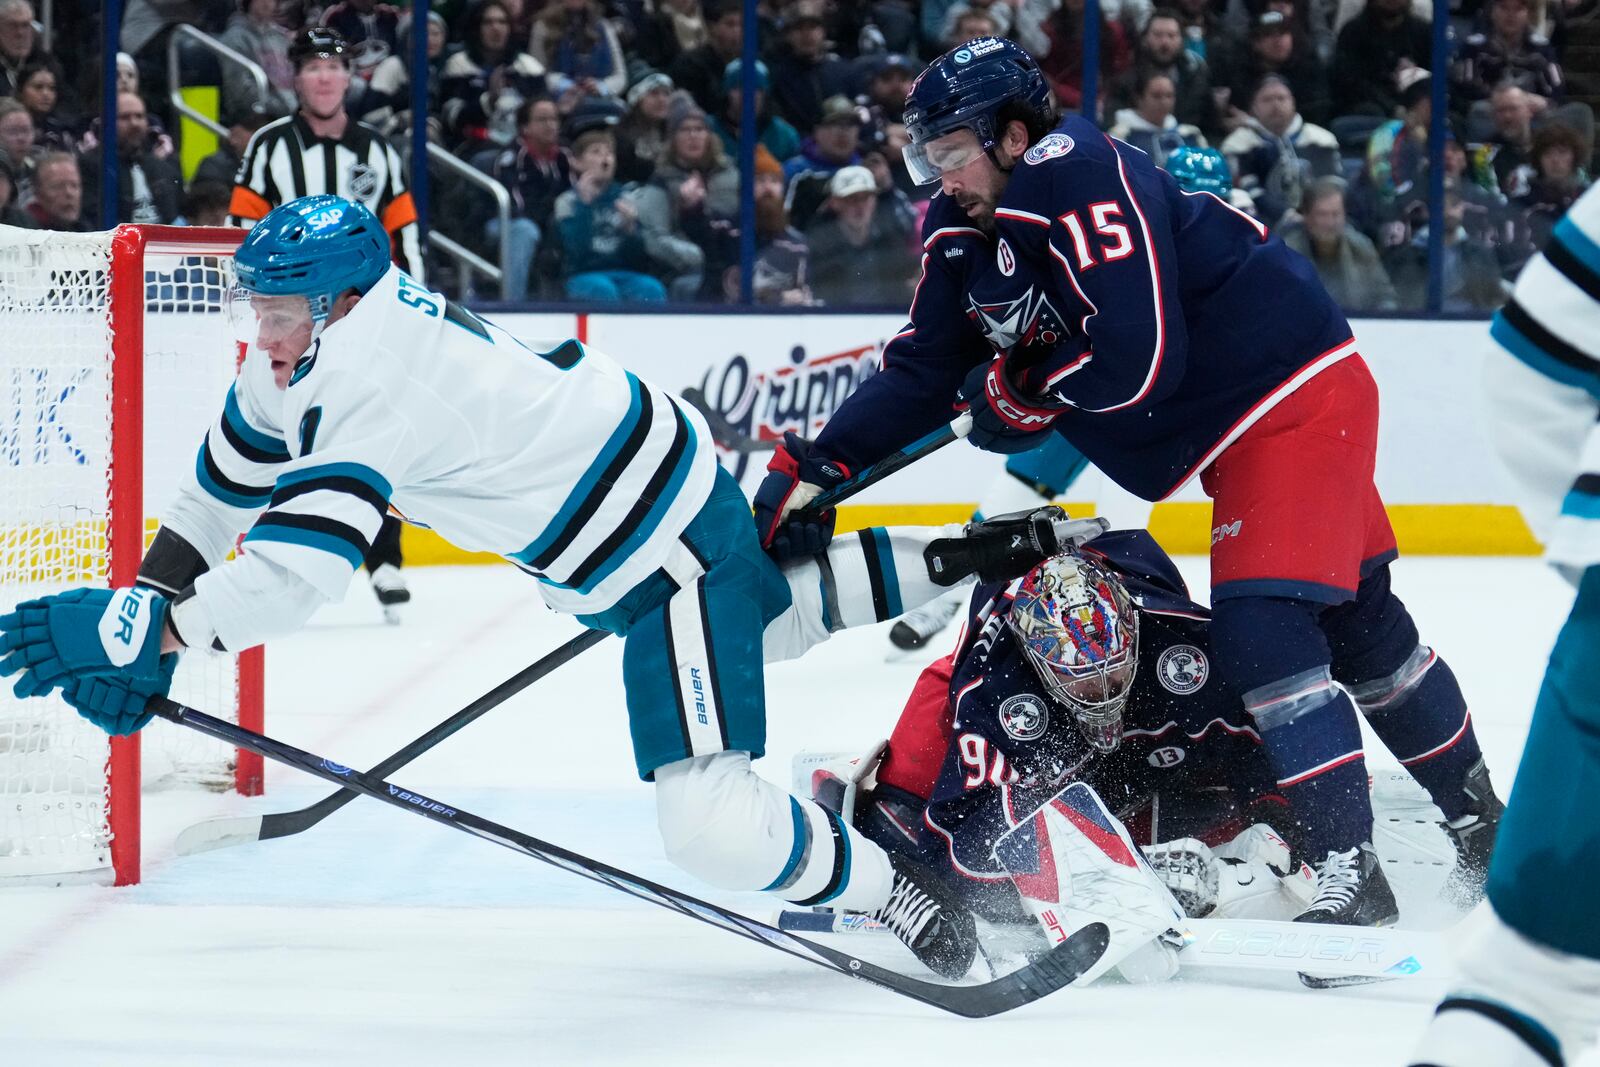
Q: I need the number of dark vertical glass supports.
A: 5